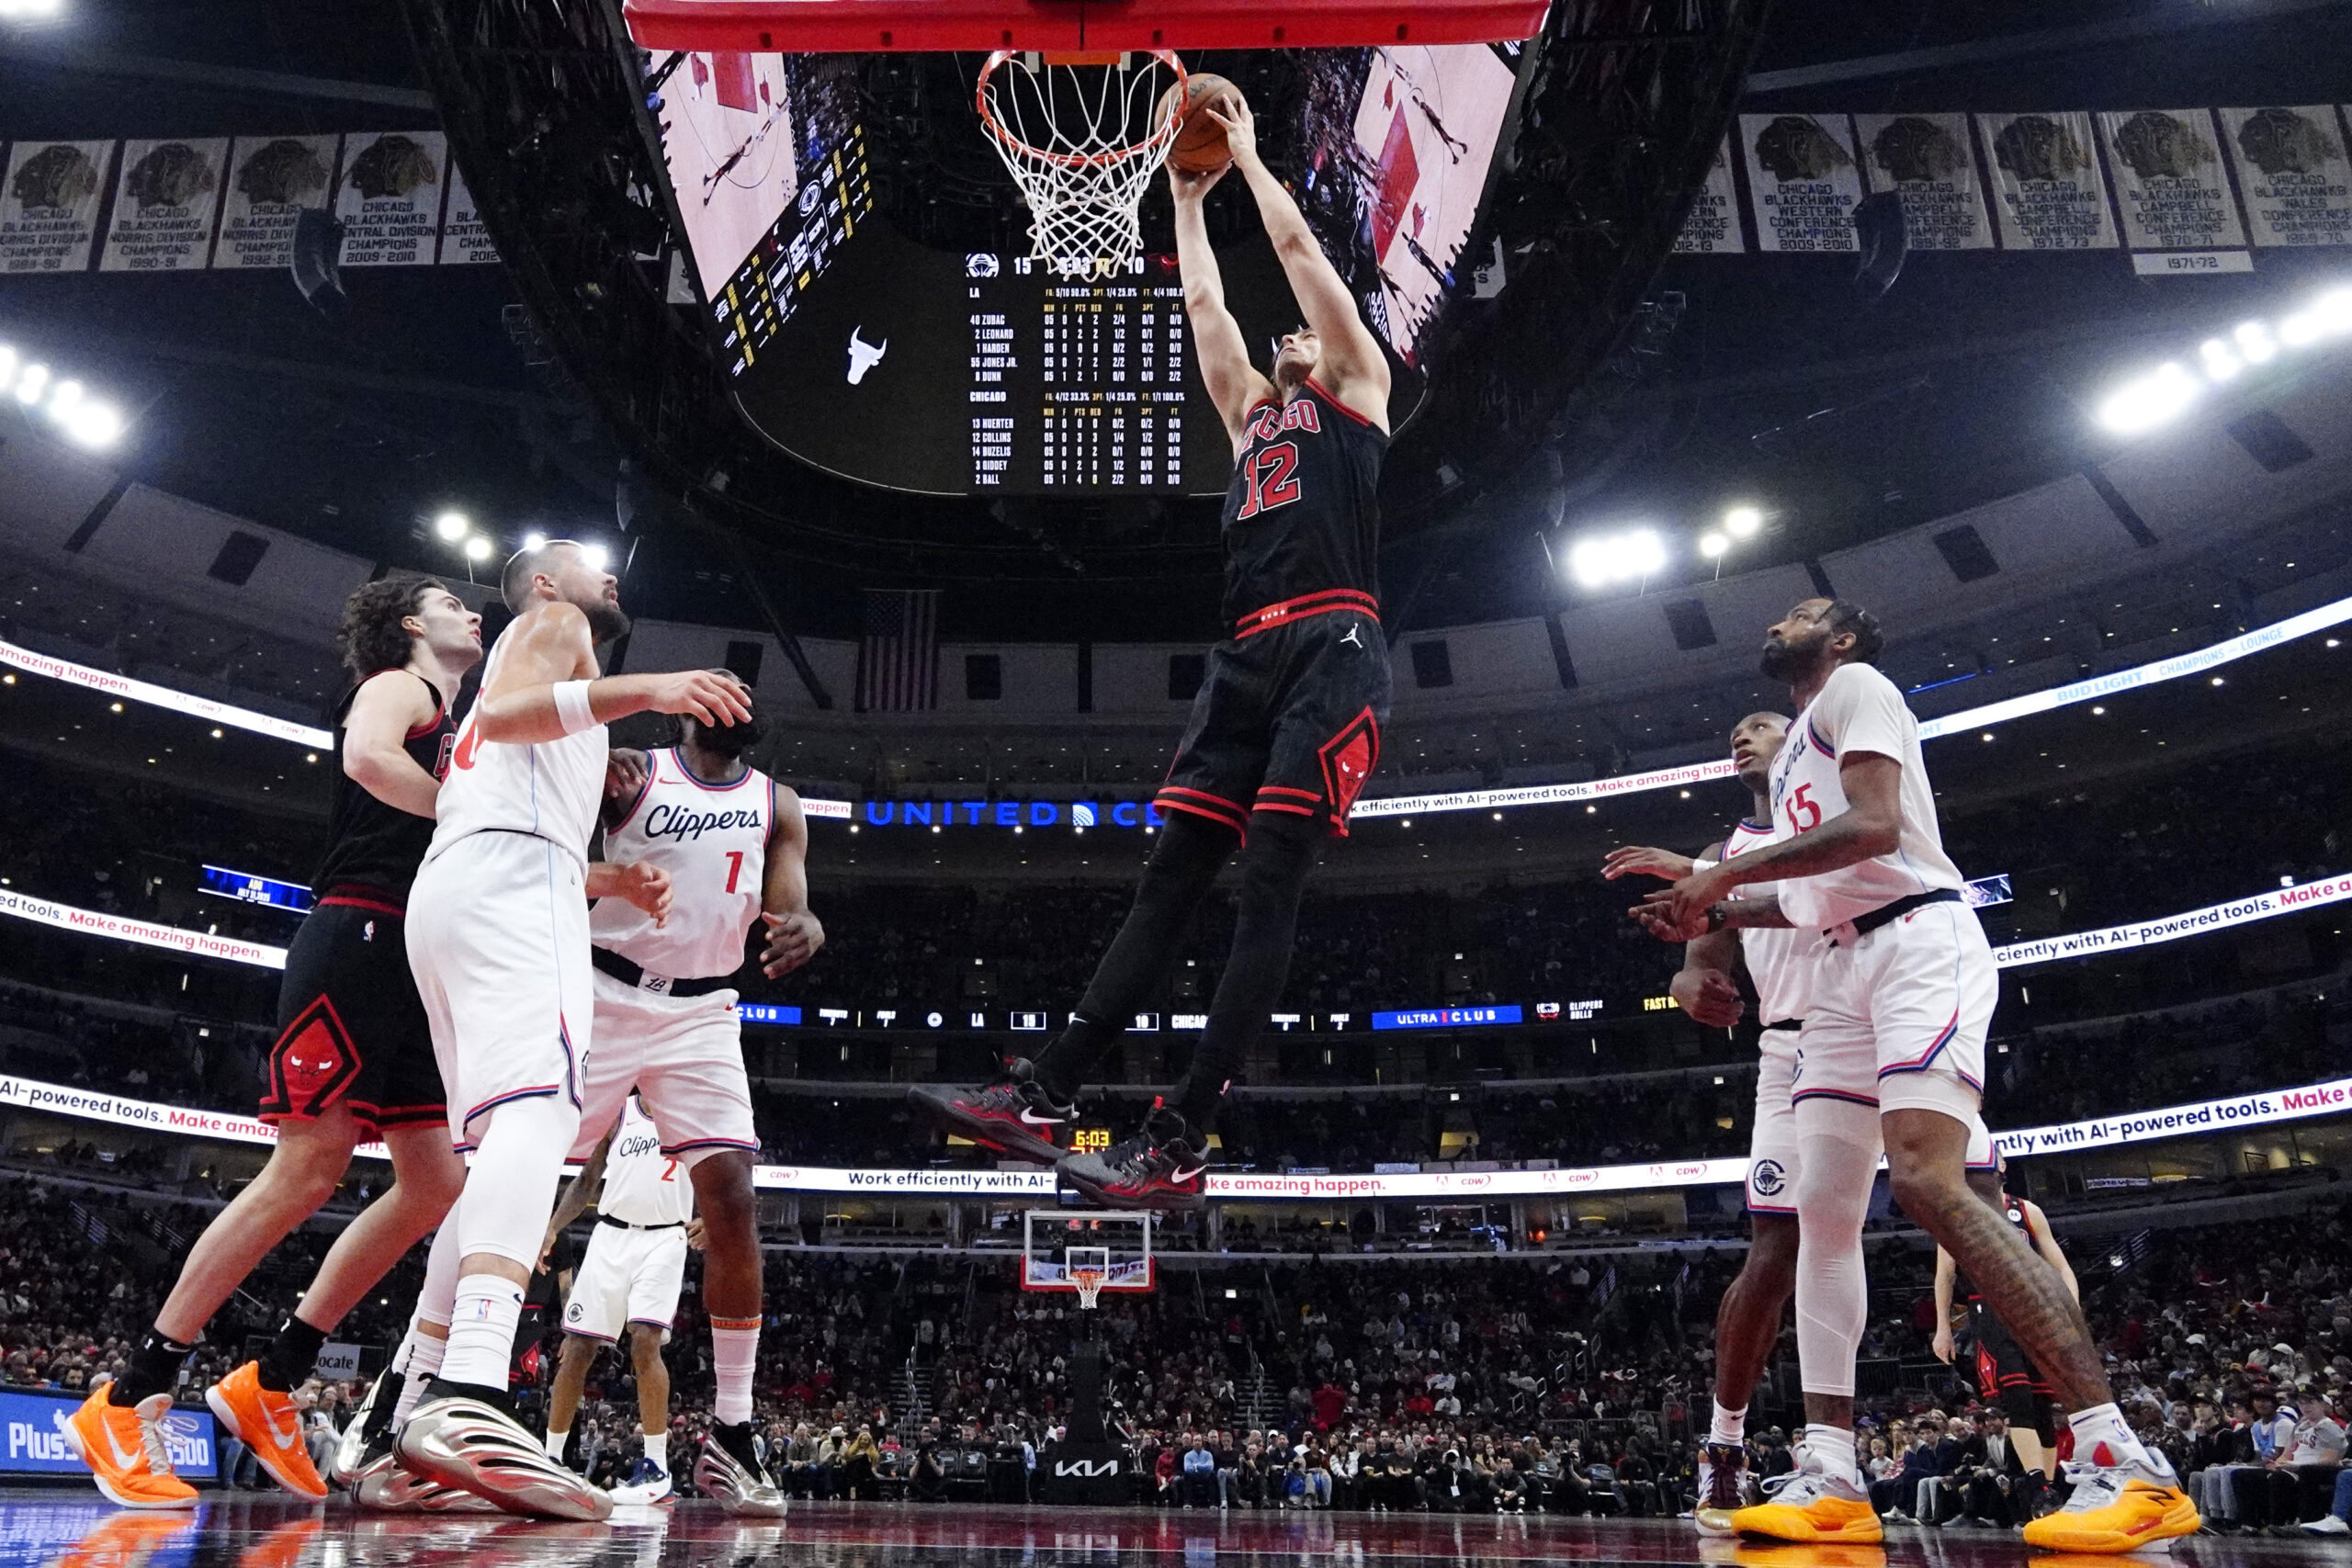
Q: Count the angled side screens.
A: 2